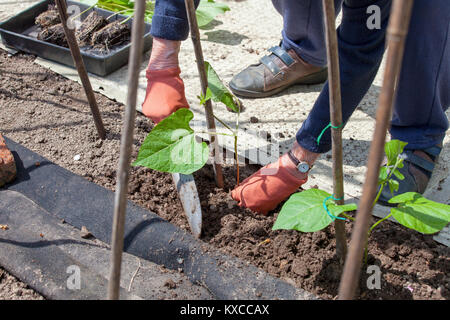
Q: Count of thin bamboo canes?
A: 5